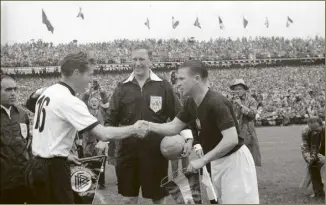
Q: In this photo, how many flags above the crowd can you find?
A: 9